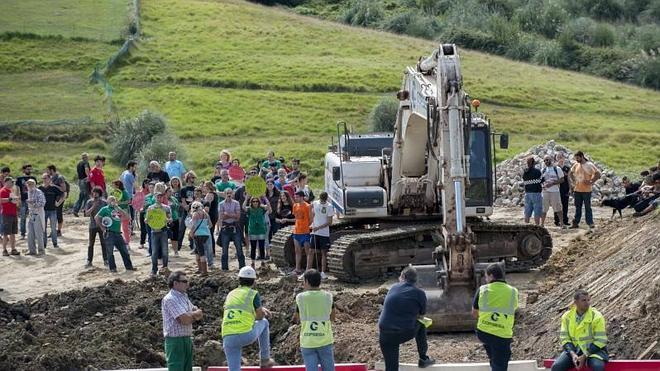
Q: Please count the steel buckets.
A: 1